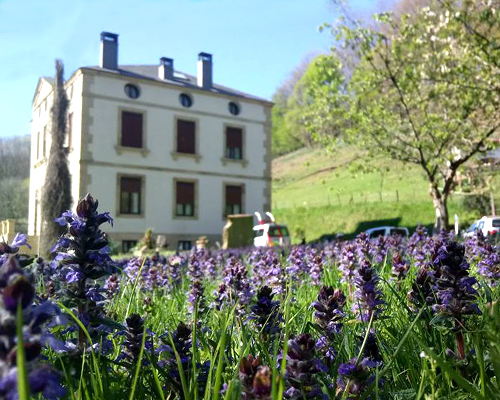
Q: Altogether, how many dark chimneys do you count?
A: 3